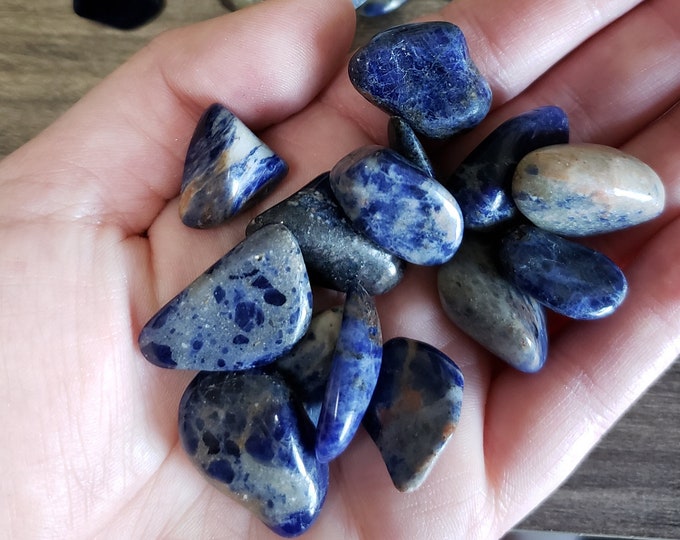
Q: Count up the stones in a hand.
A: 14